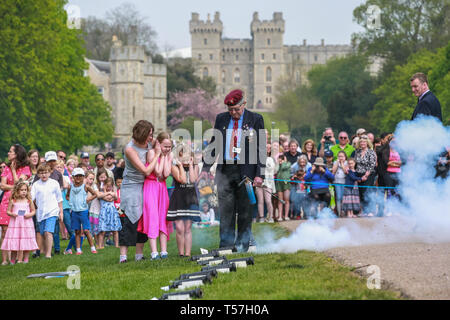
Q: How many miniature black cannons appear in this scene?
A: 8